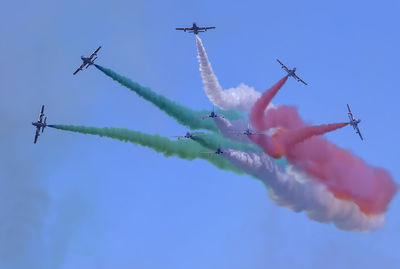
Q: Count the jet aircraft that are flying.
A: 9